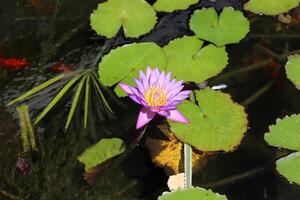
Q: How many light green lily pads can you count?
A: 12